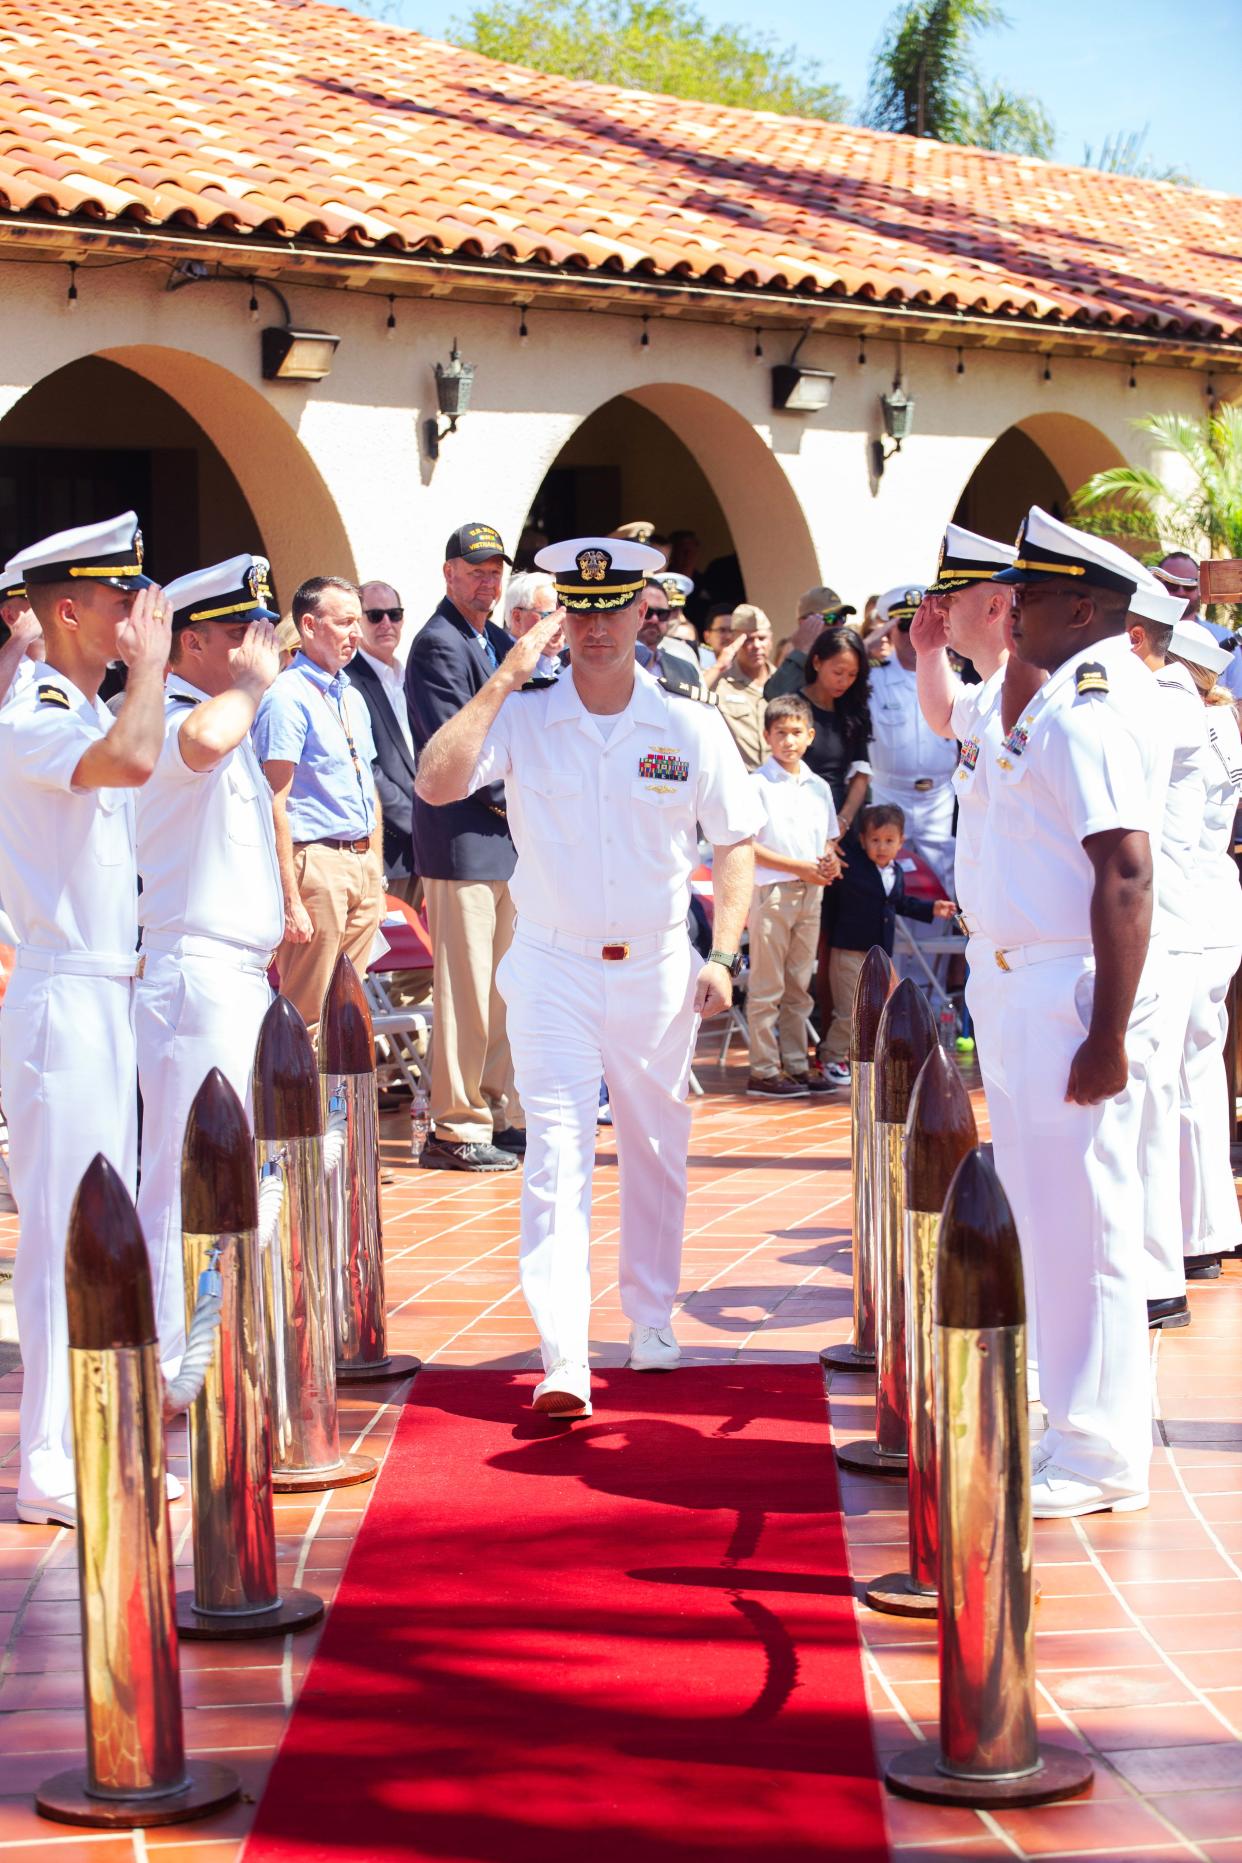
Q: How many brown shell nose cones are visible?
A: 8